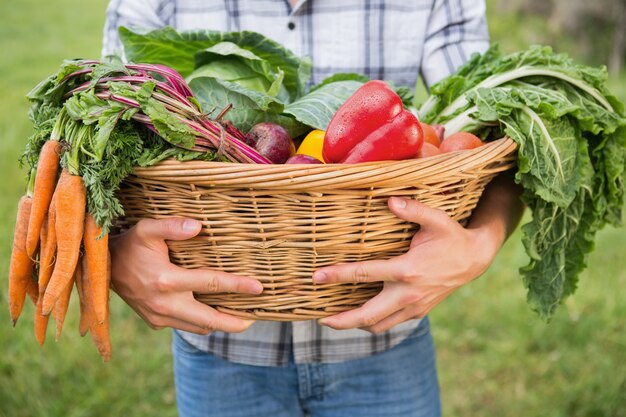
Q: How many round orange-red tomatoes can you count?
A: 3